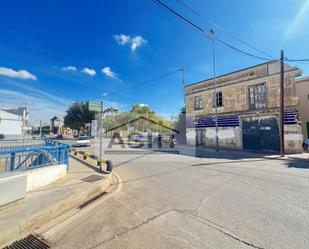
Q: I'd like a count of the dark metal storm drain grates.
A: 2